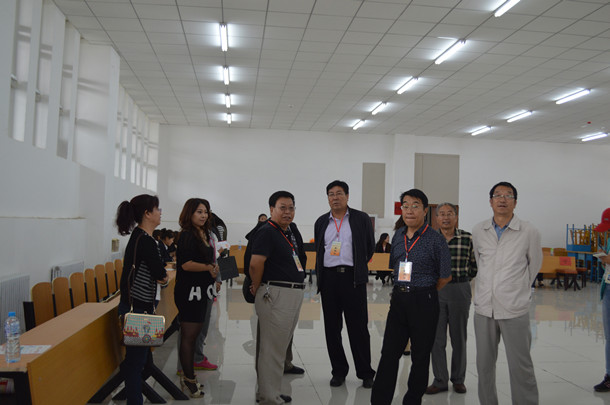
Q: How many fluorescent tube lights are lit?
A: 13